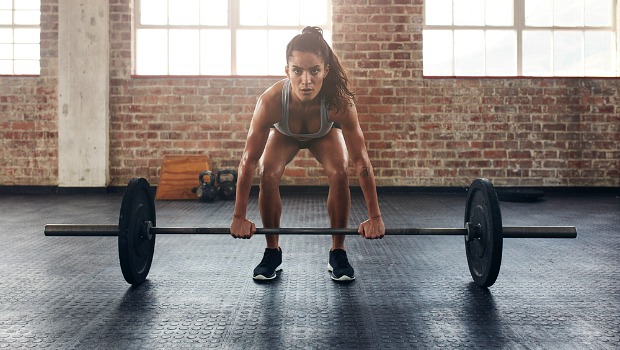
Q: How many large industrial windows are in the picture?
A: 3